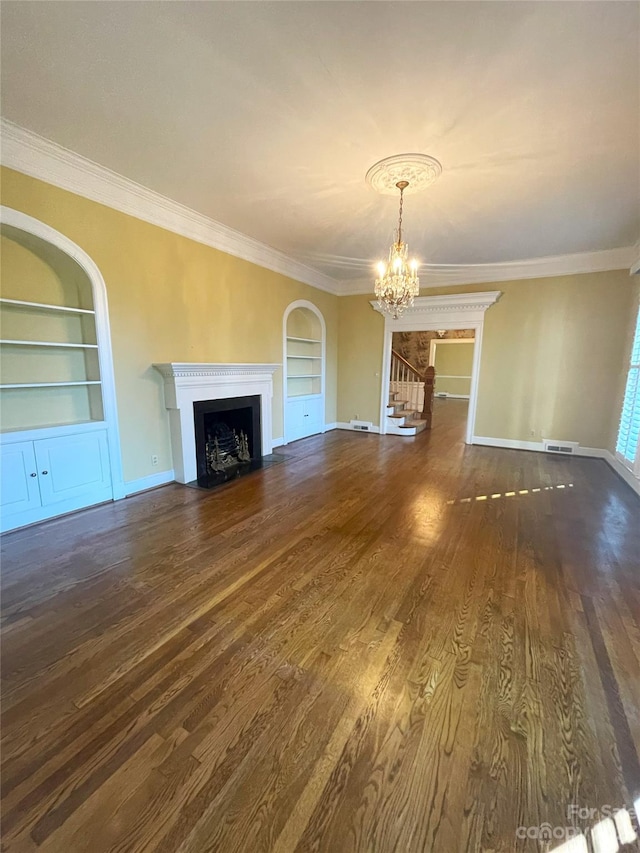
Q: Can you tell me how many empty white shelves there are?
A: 6